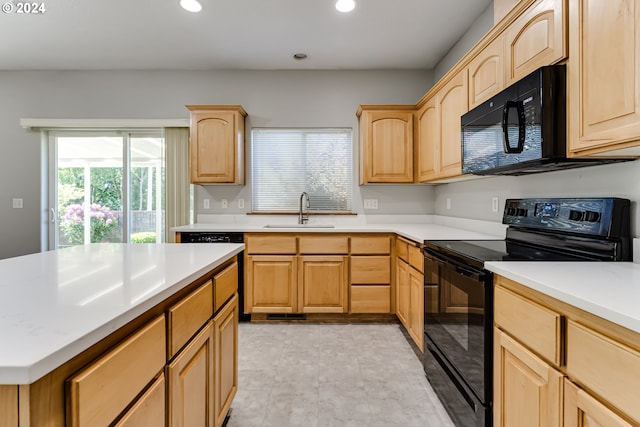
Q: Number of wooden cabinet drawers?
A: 13